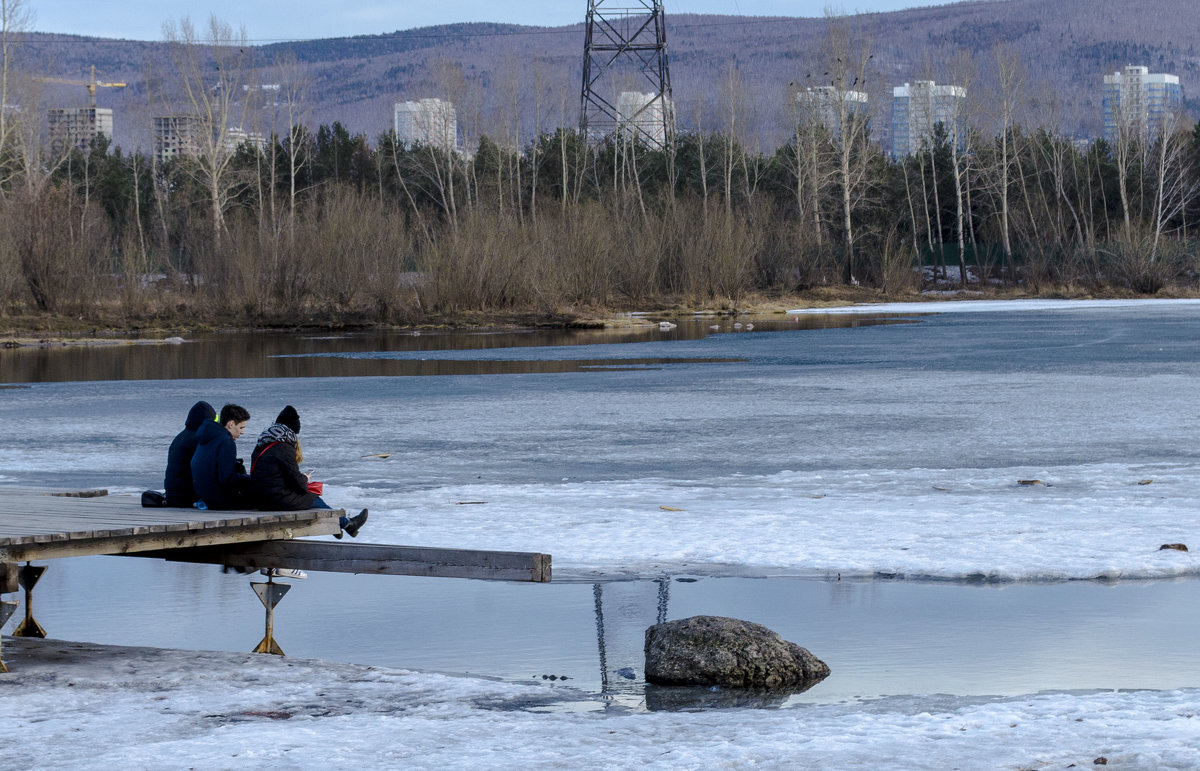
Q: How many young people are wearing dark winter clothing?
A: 3